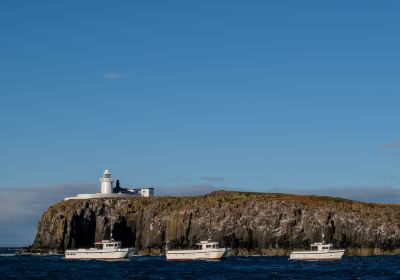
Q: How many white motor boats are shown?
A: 3